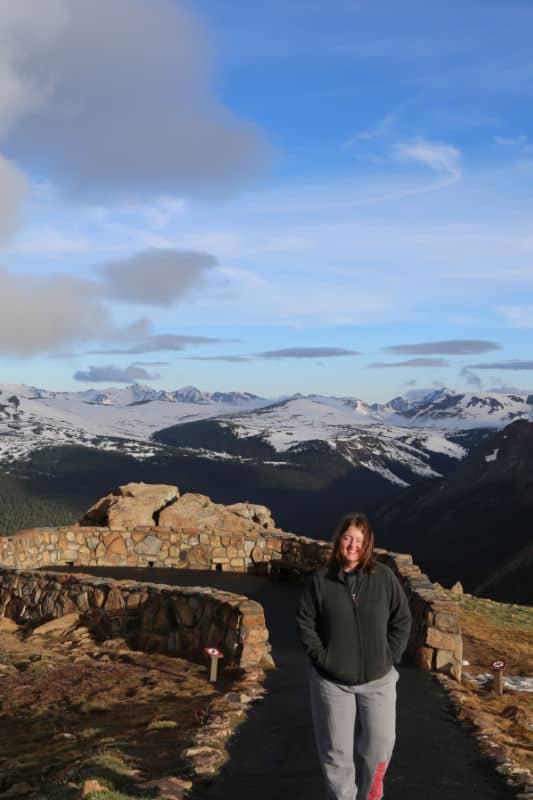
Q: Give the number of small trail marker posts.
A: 2